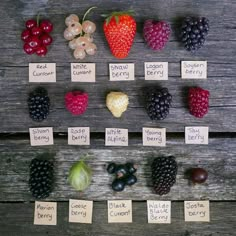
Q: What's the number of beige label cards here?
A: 15